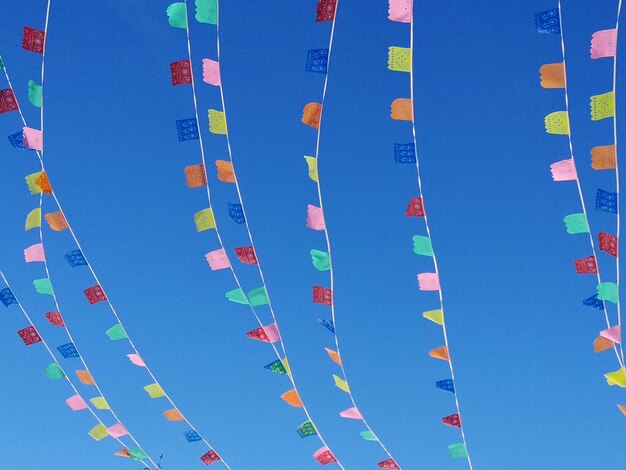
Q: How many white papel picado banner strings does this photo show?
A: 9